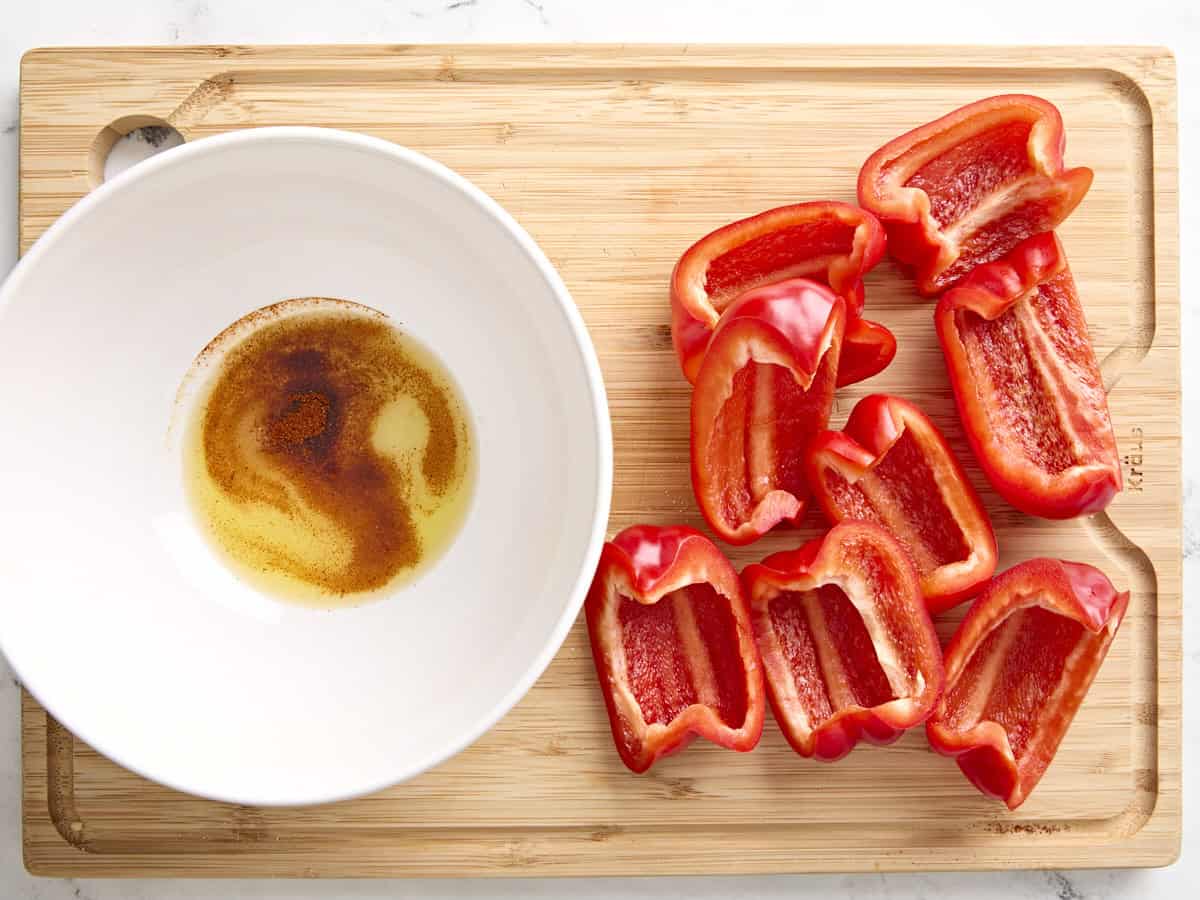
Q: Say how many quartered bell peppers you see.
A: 8